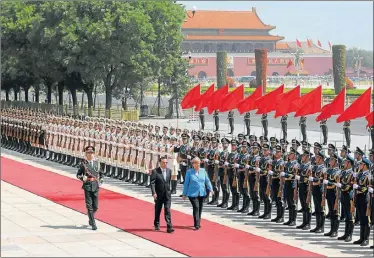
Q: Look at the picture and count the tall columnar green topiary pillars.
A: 3